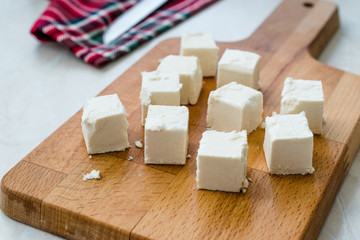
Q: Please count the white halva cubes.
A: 10